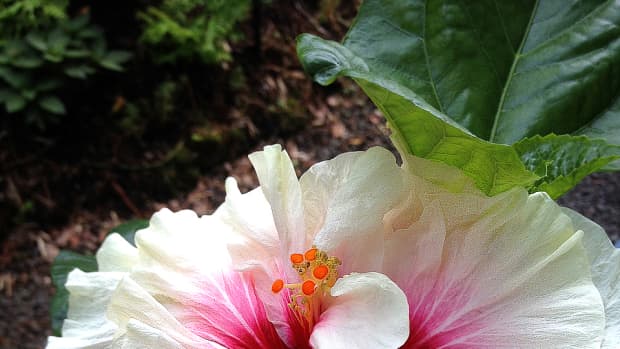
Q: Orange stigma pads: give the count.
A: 5